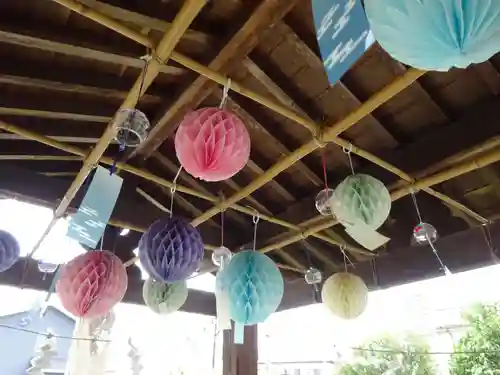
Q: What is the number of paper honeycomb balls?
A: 9